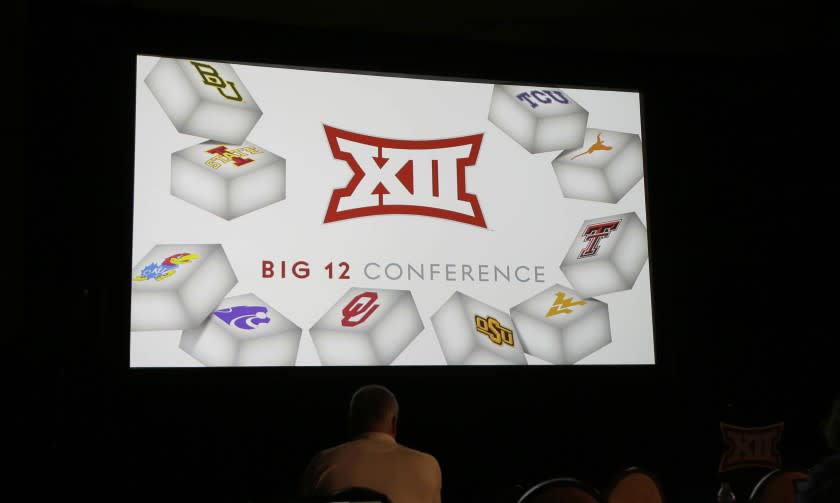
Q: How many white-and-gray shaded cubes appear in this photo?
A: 10